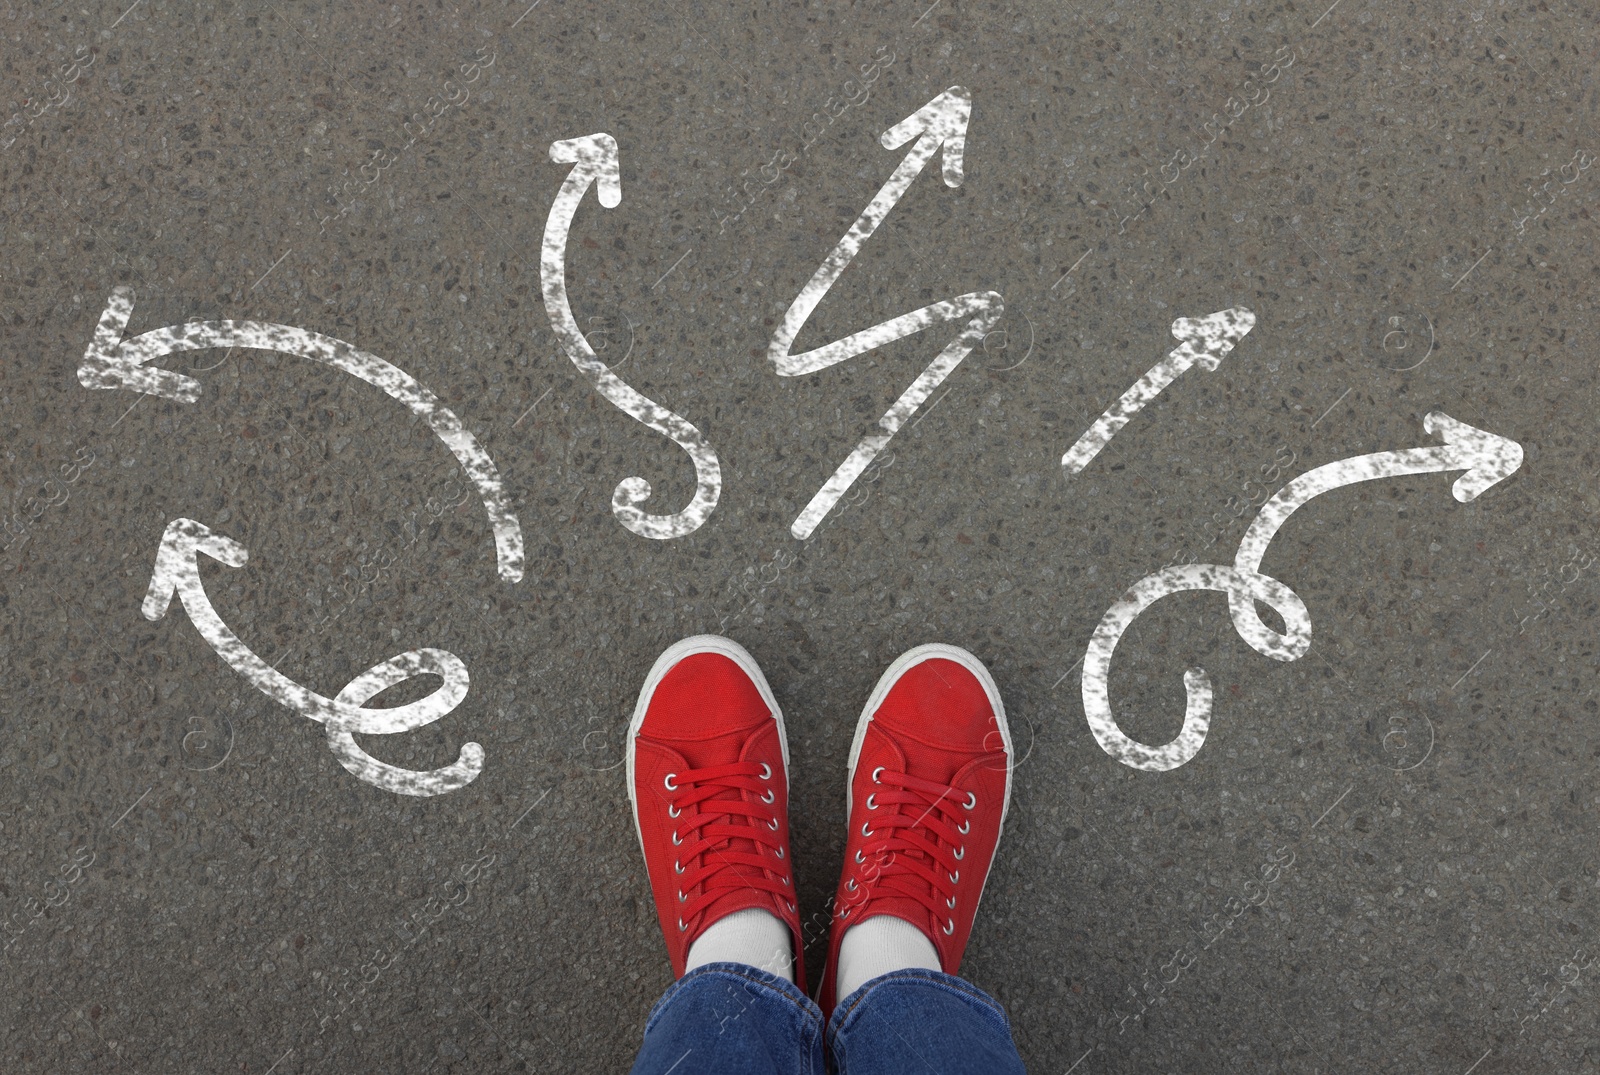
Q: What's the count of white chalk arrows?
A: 6